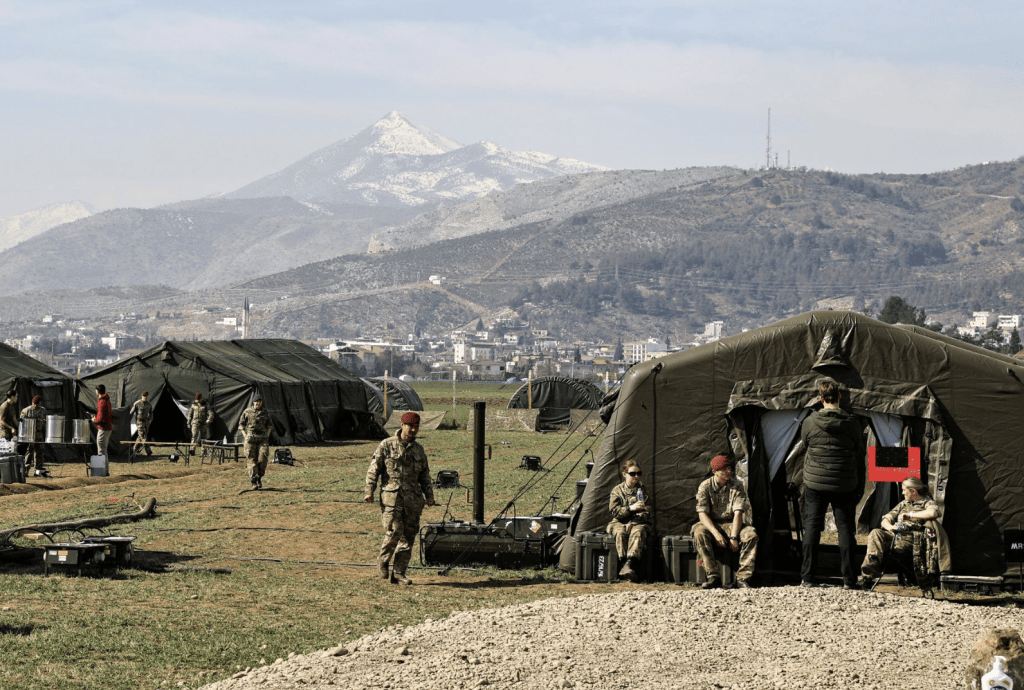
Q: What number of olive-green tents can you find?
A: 5